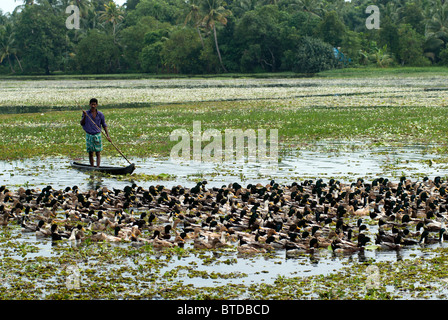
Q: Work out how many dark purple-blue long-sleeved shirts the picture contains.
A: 1